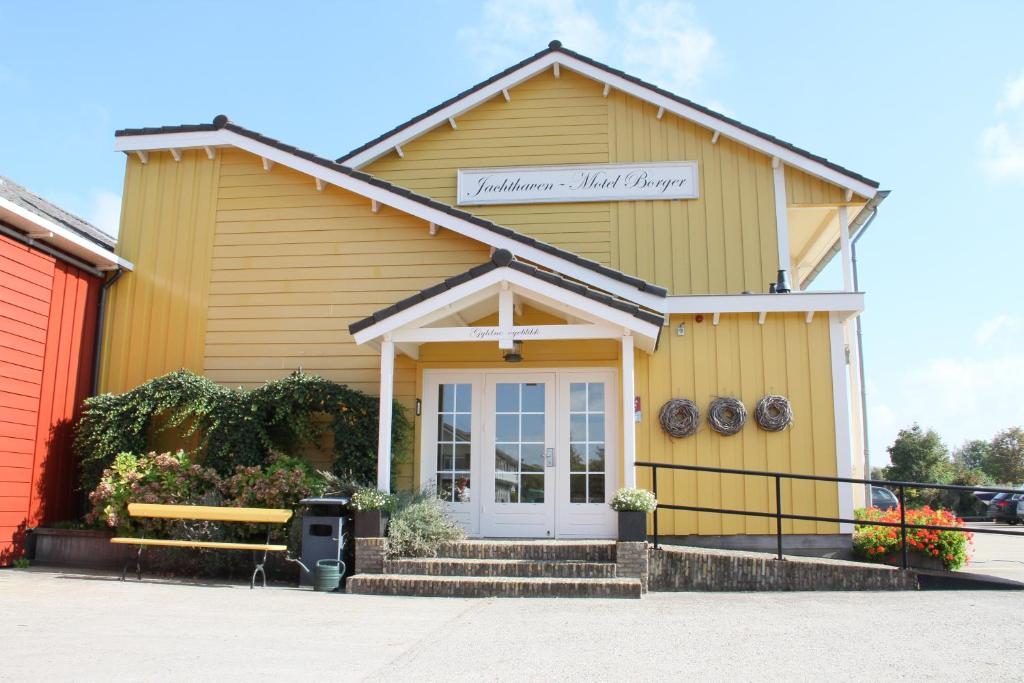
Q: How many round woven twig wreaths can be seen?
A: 3